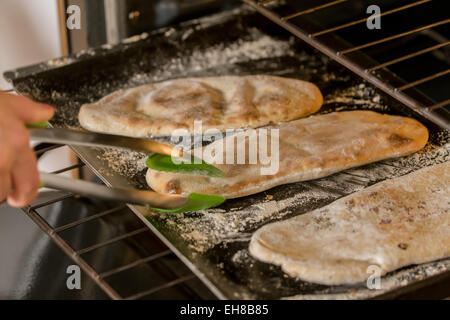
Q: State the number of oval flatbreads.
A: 3